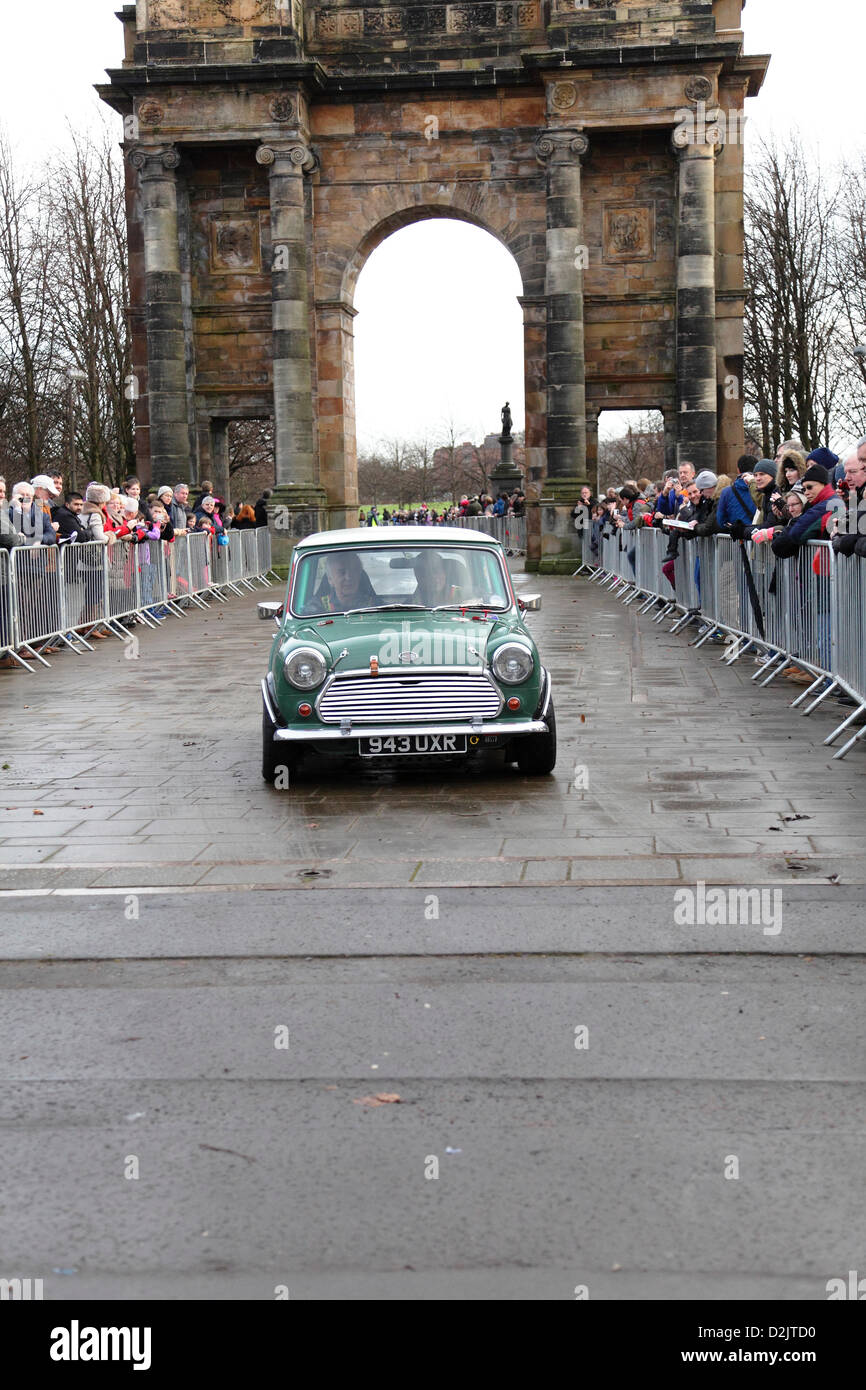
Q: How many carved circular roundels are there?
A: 4